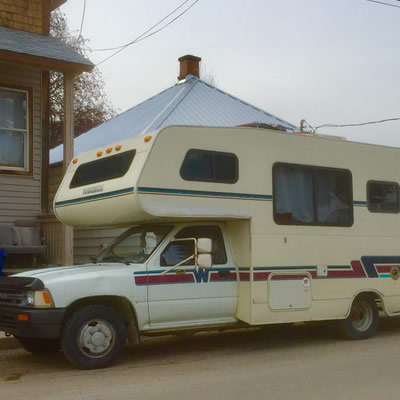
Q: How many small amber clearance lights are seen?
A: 5